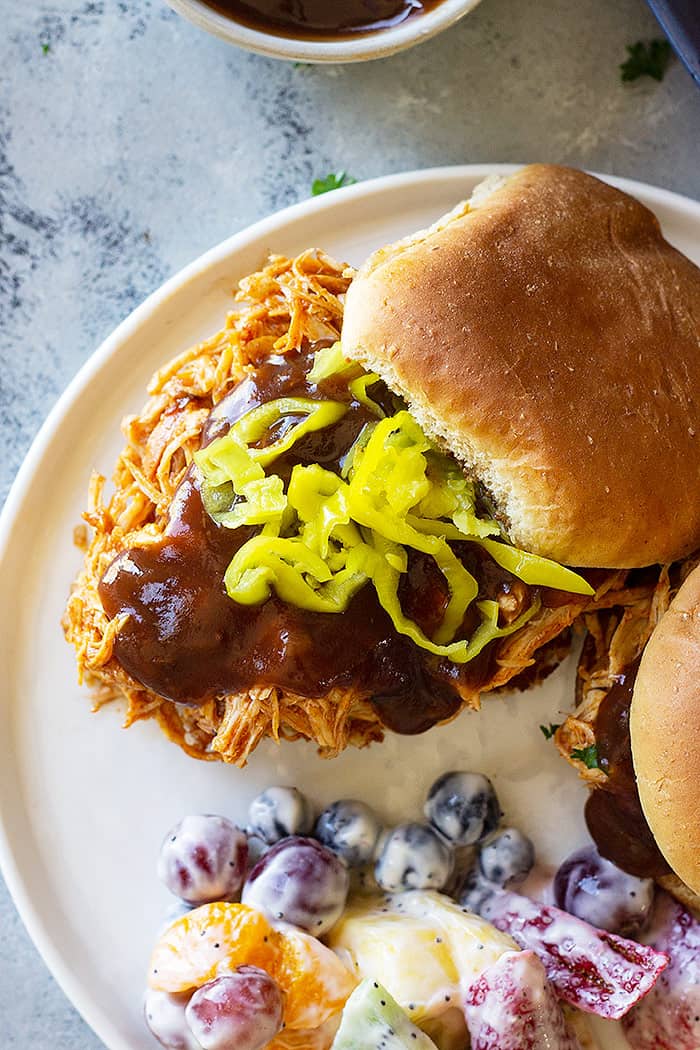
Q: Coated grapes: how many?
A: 5